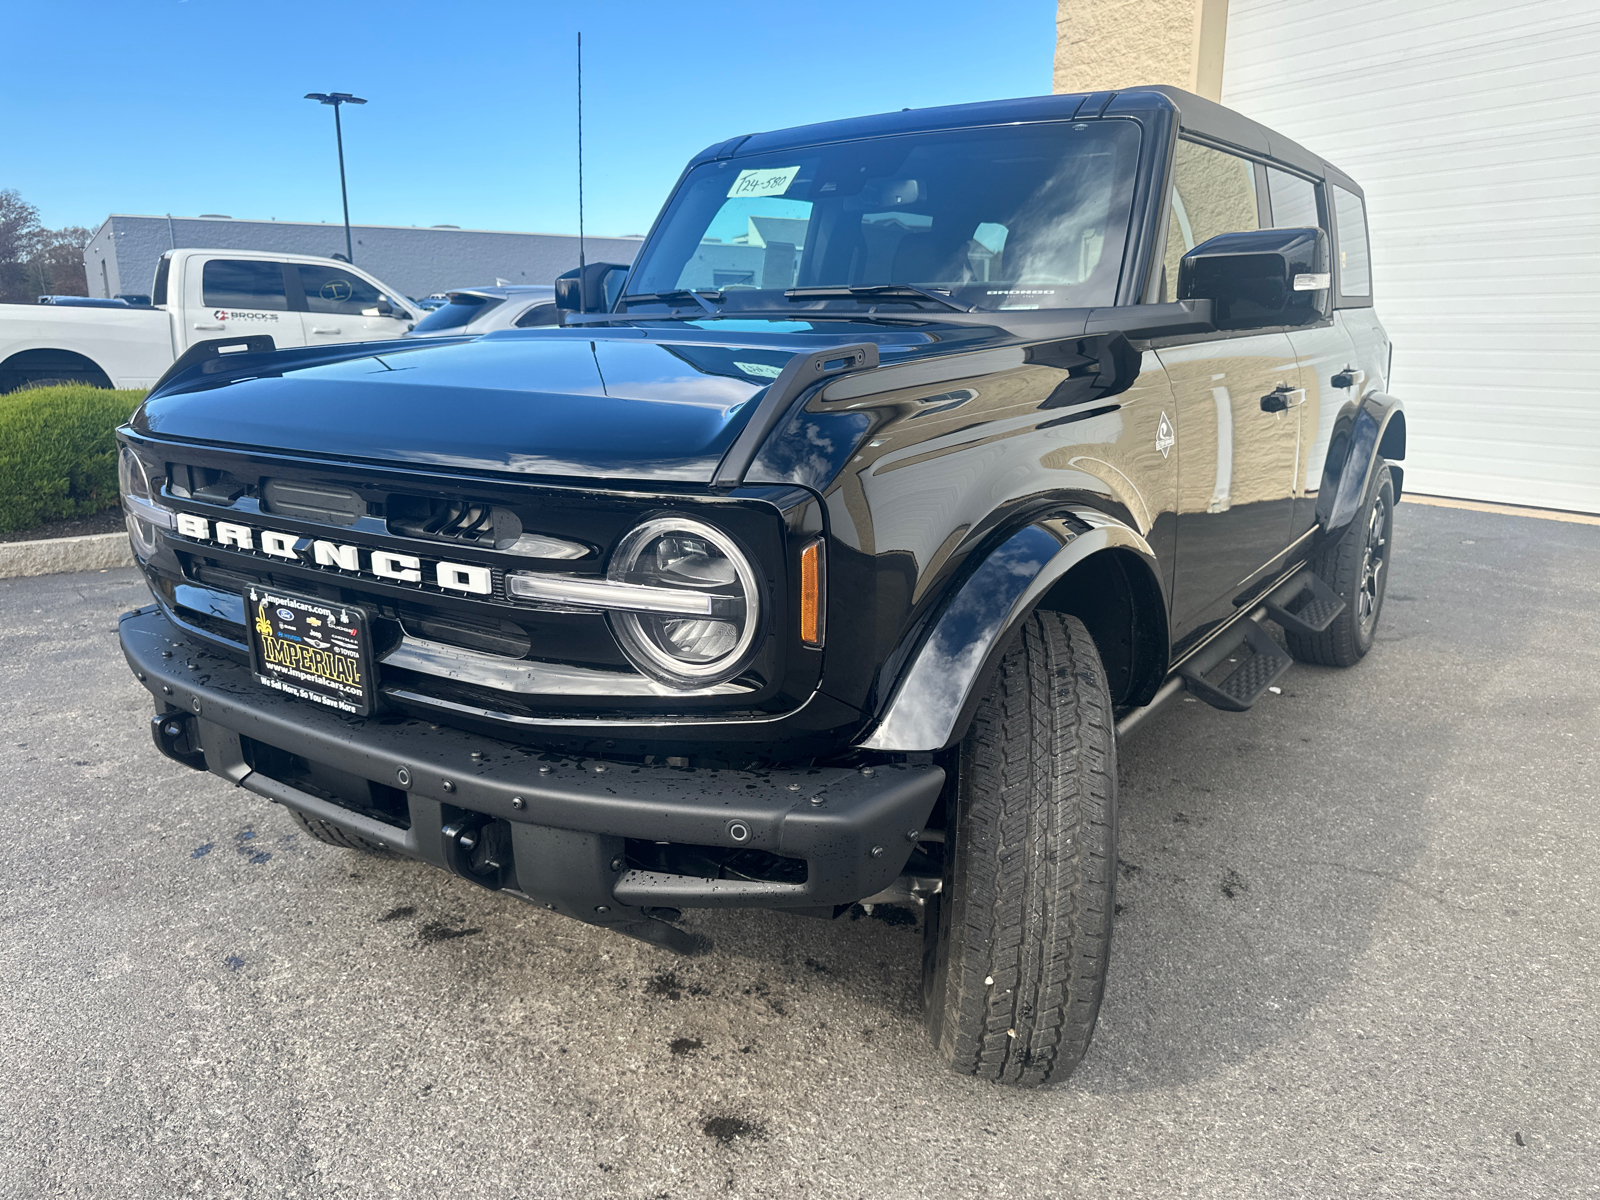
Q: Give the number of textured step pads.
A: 2